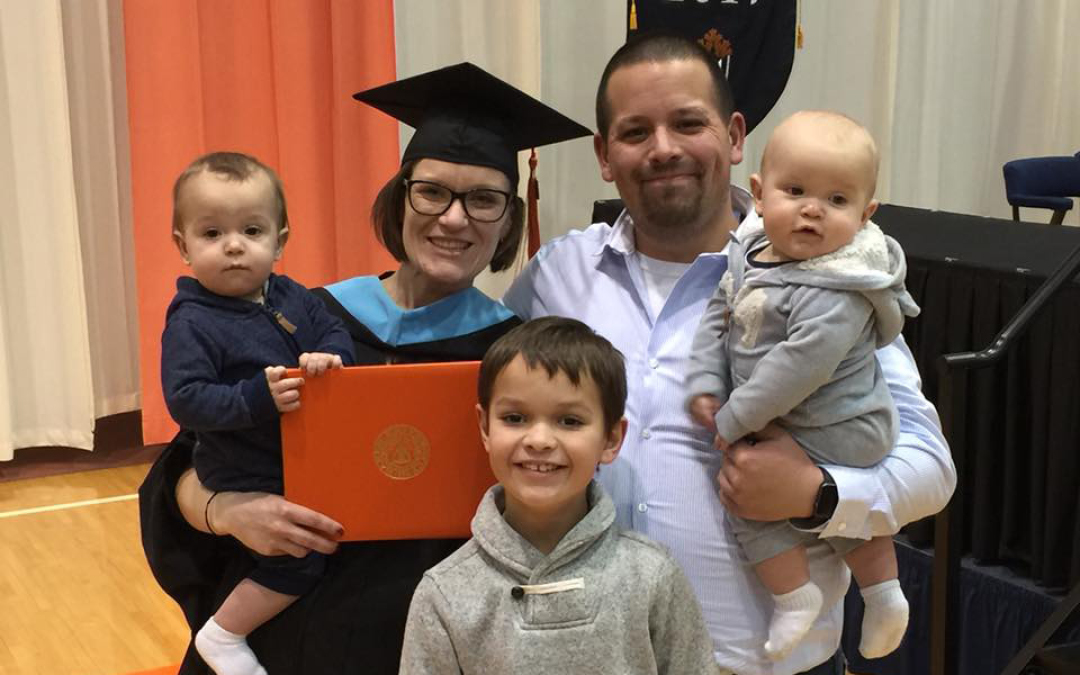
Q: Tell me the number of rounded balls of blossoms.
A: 0